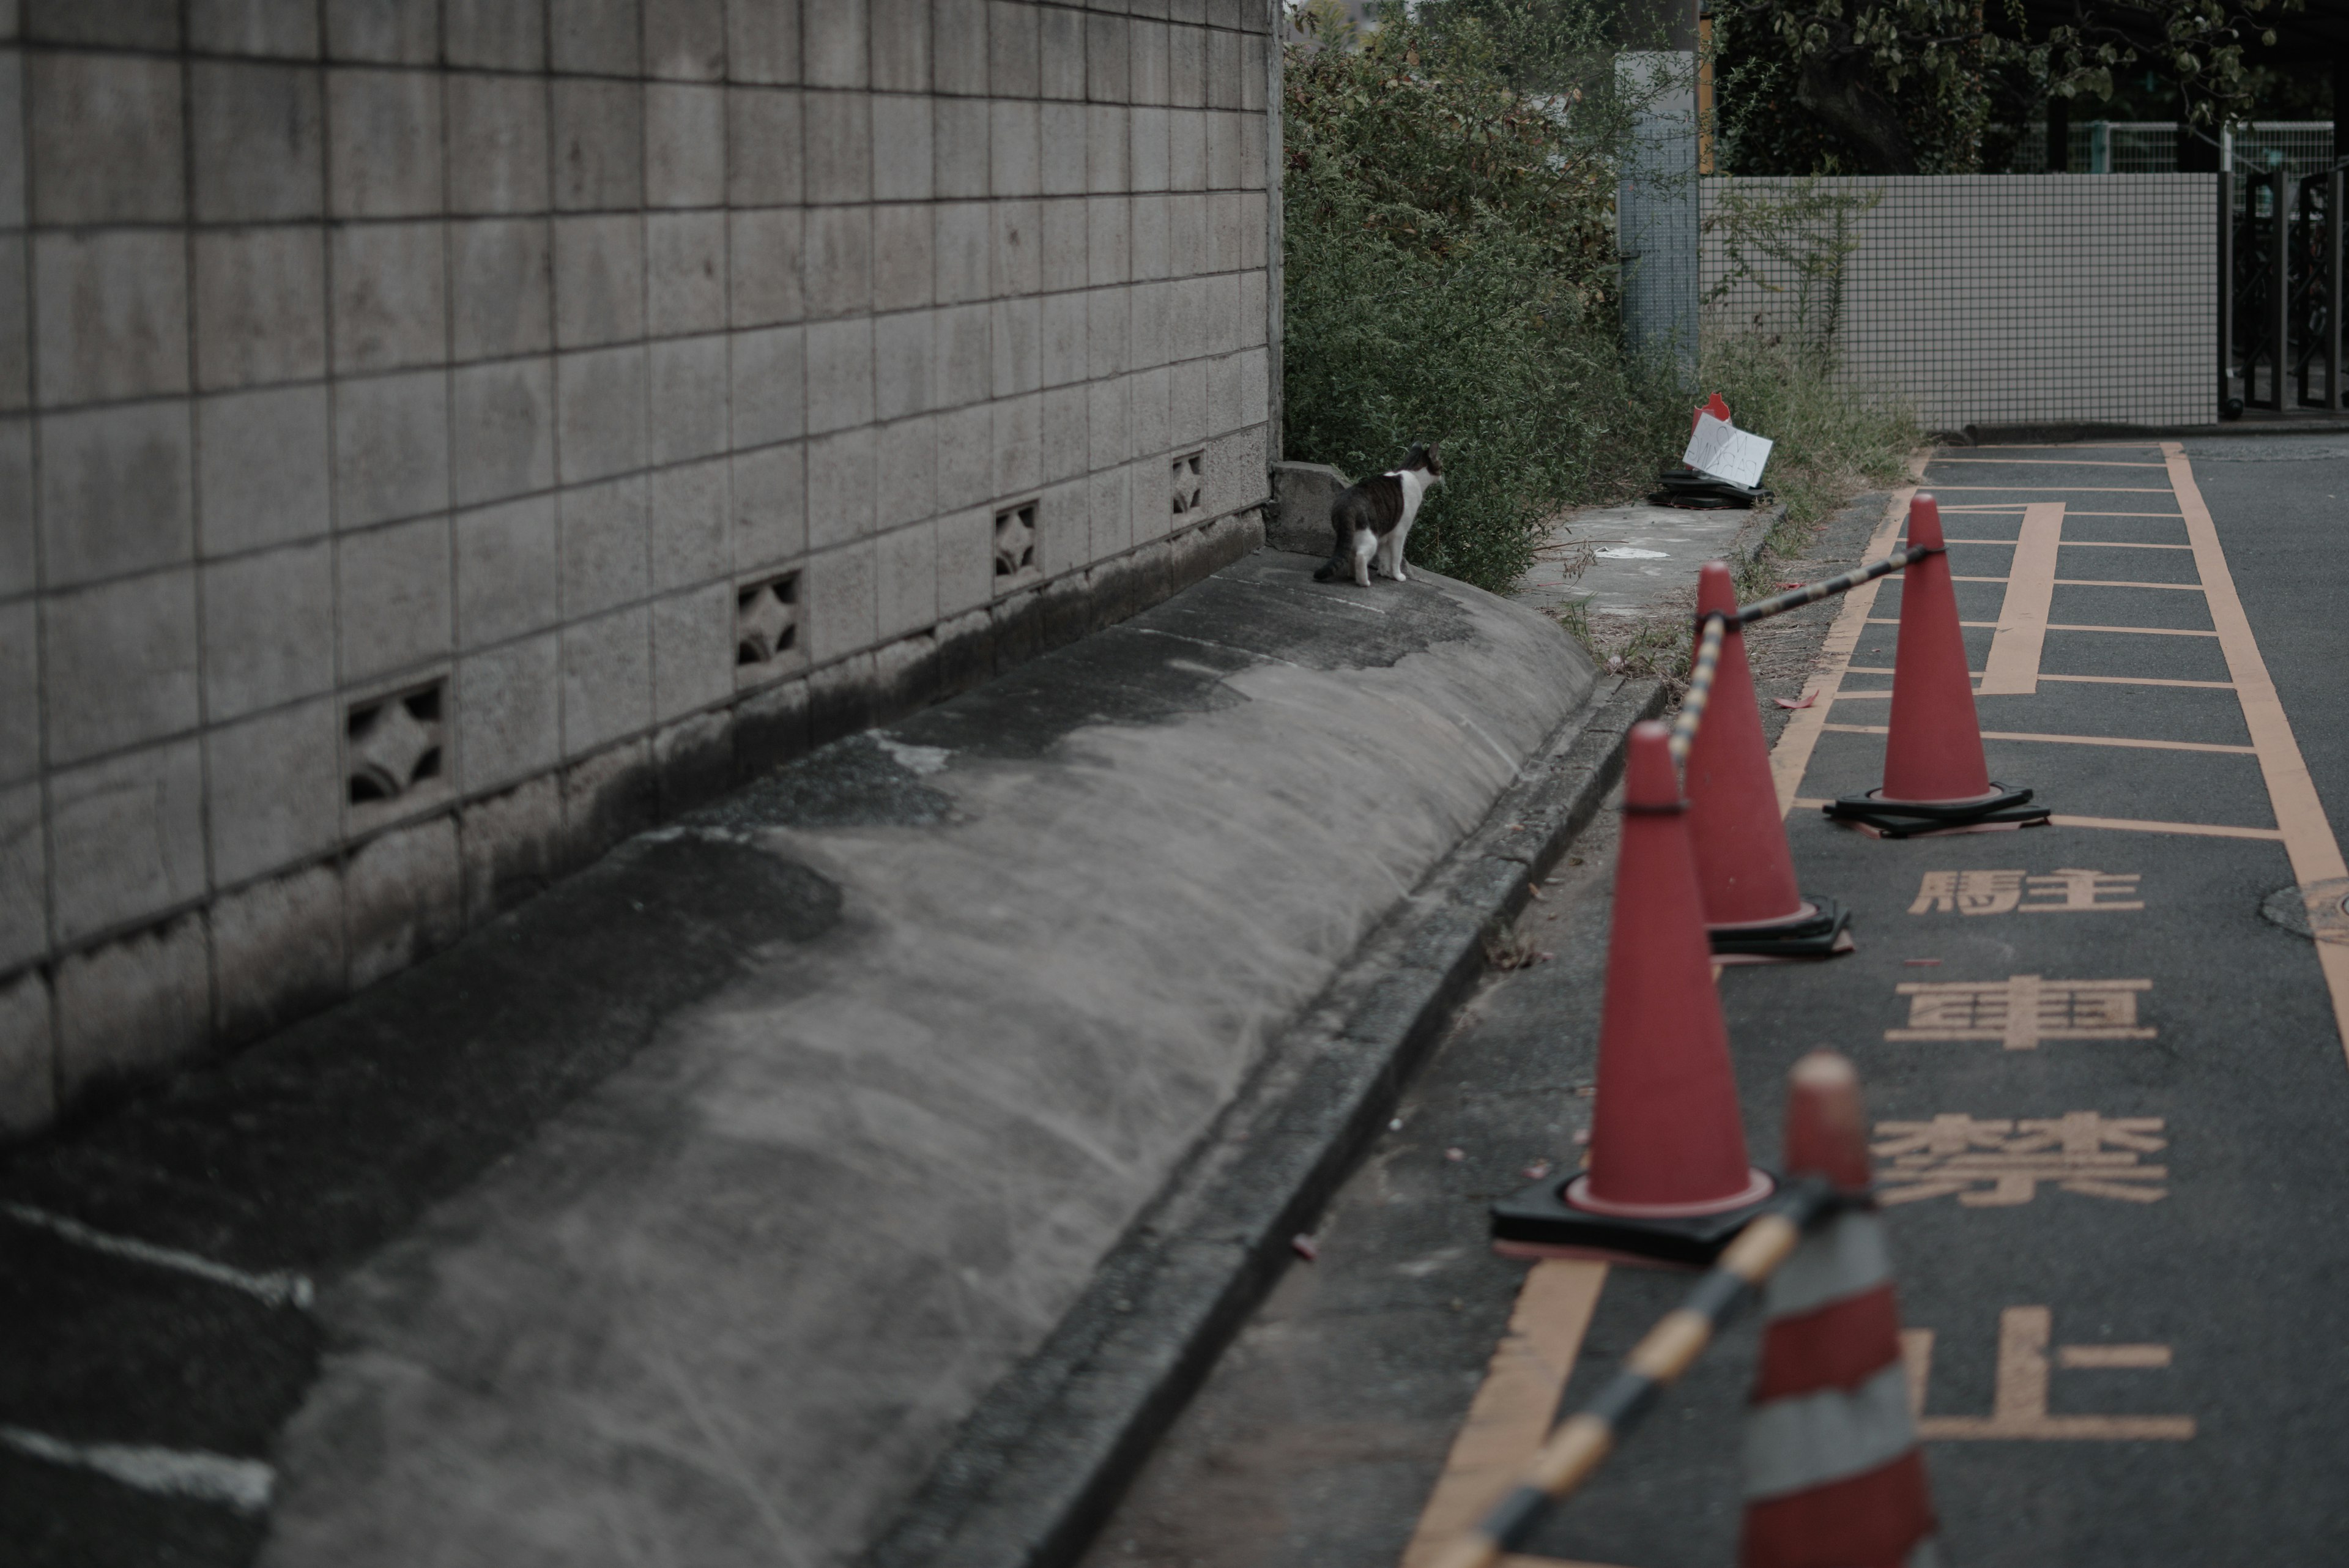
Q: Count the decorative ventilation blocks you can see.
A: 4